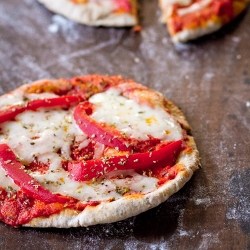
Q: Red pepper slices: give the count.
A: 4